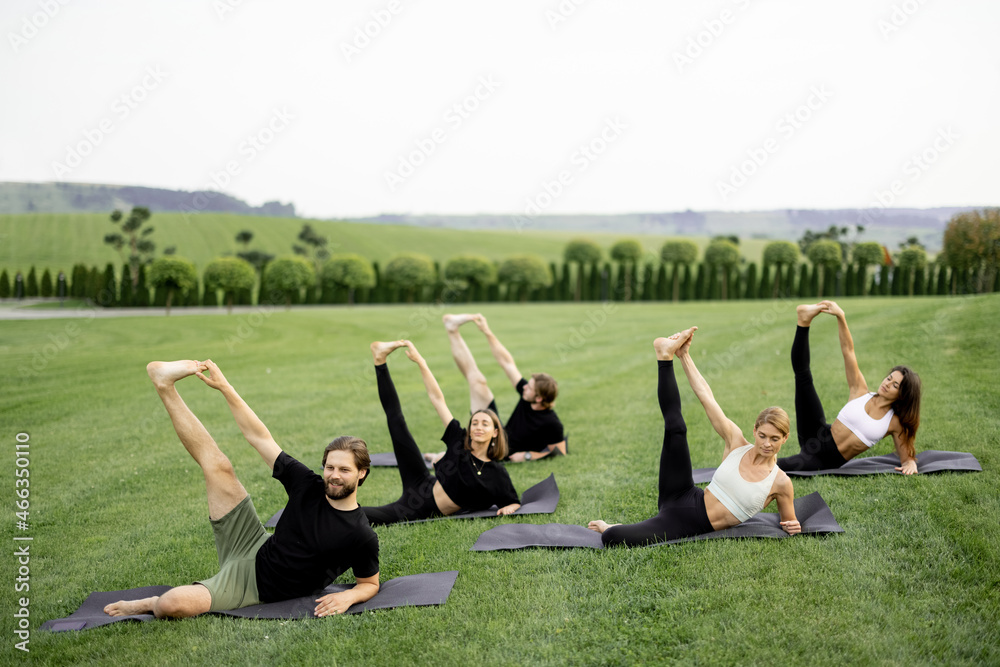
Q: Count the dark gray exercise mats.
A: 5